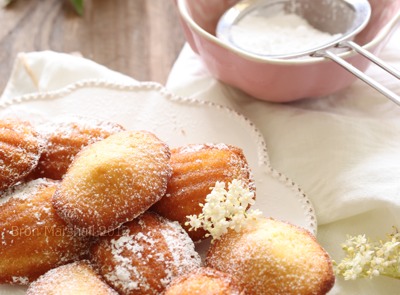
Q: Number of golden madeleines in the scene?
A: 9